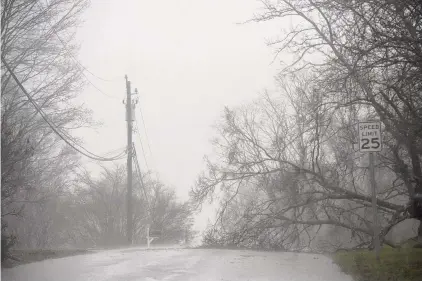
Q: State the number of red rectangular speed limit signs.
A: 0